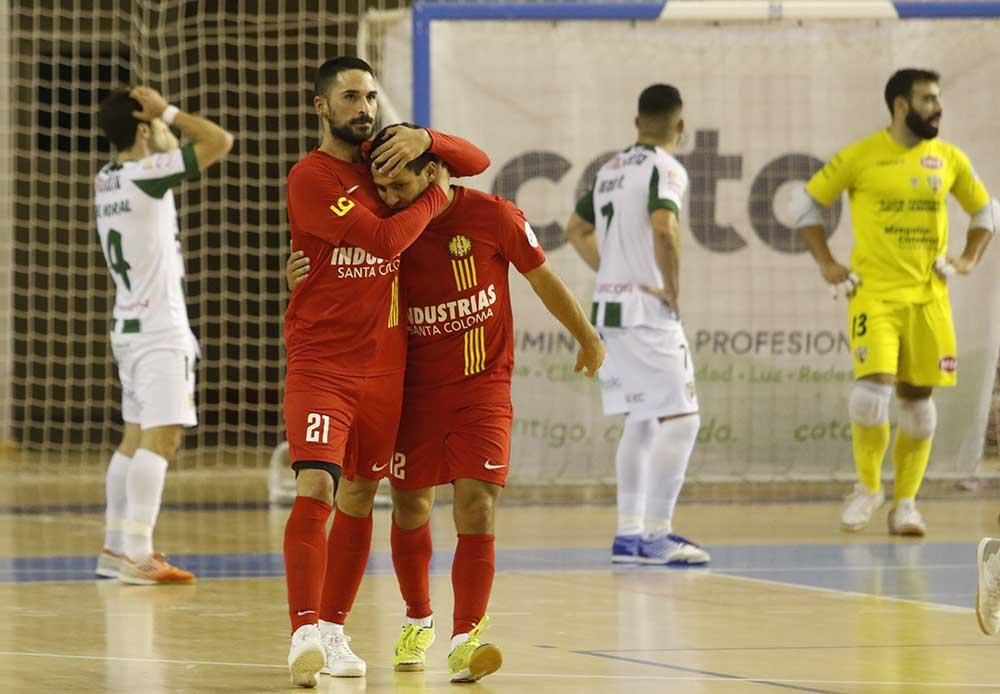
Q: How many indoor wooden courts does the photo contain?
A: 1